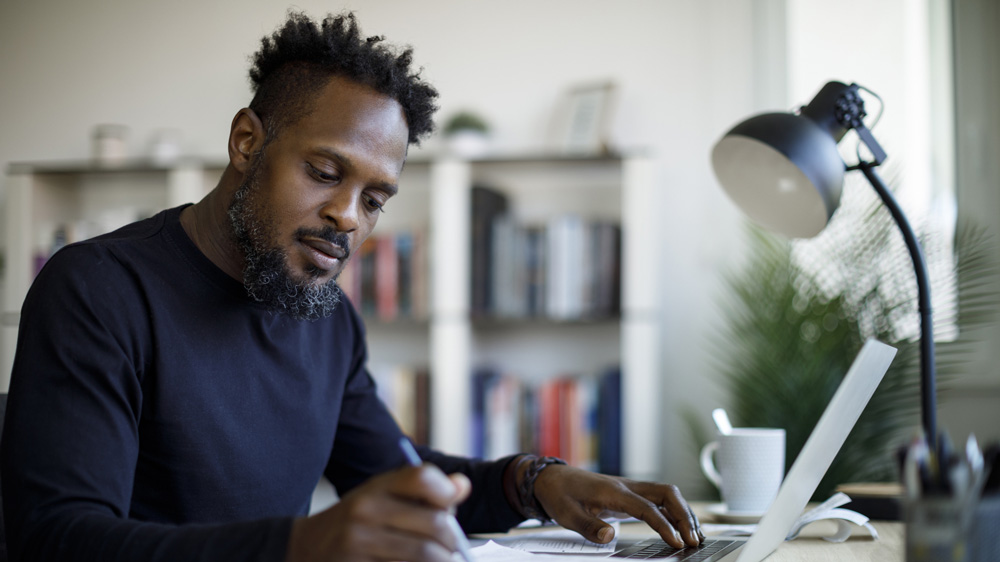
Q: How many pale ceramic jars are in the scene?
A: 2